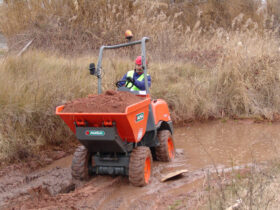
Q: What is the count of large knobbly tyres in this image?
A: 3